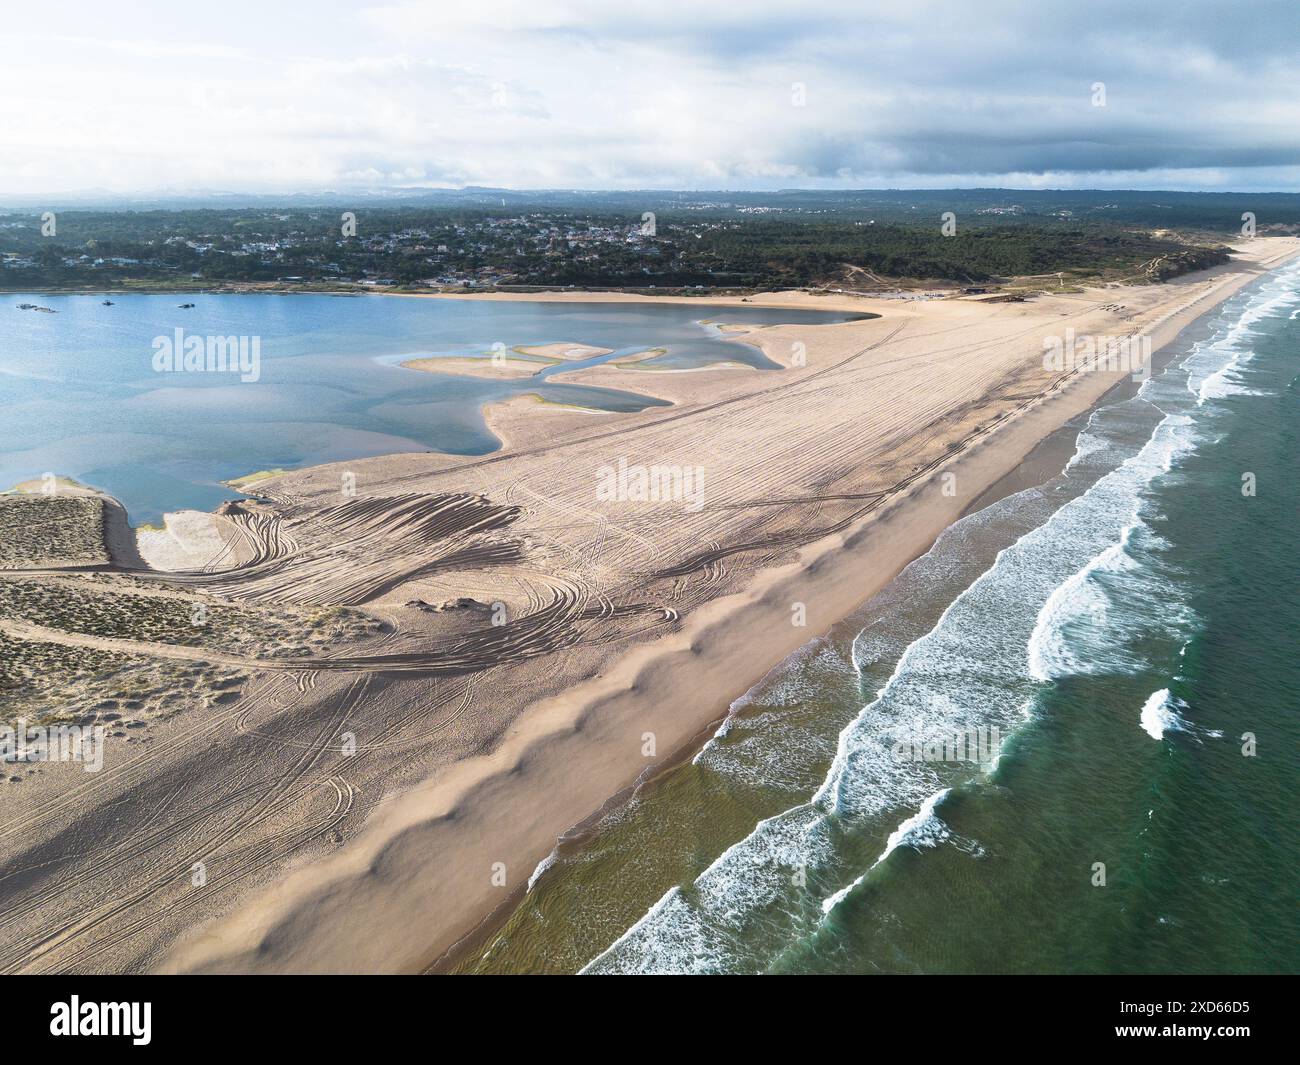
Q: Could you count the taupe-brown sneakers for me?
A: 0